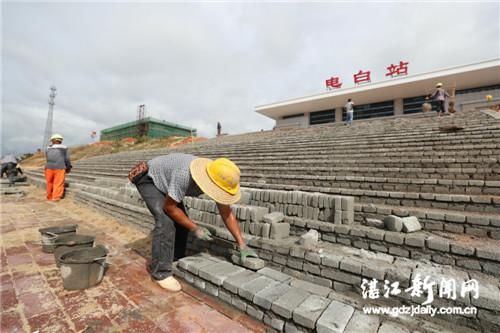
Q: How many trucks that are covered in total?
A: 0